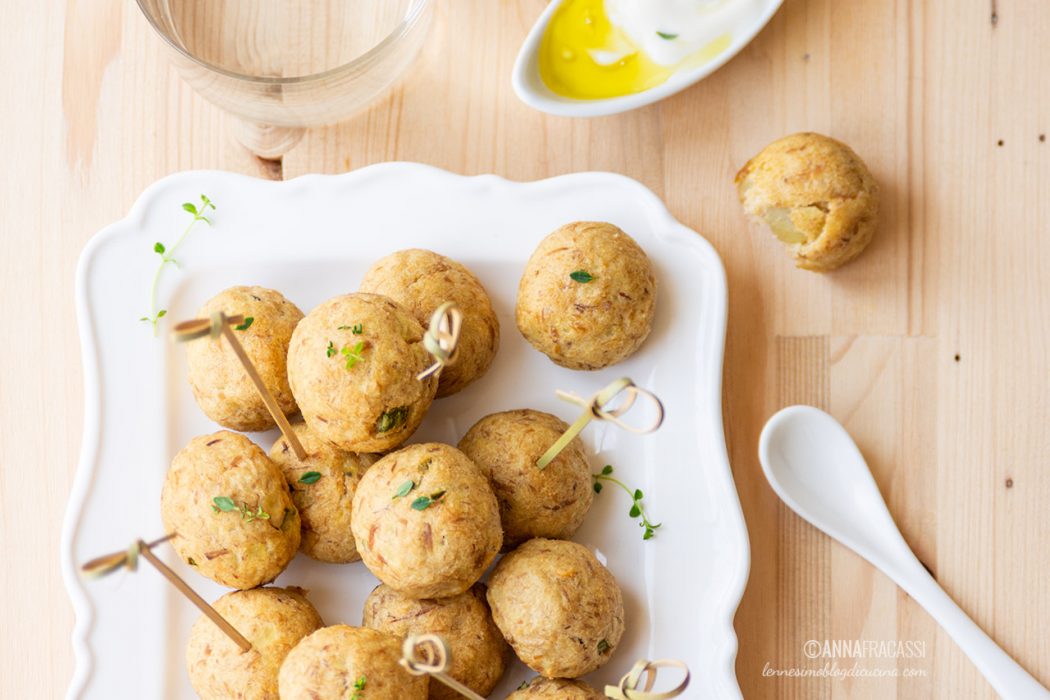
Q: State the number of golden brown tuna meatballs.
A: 14